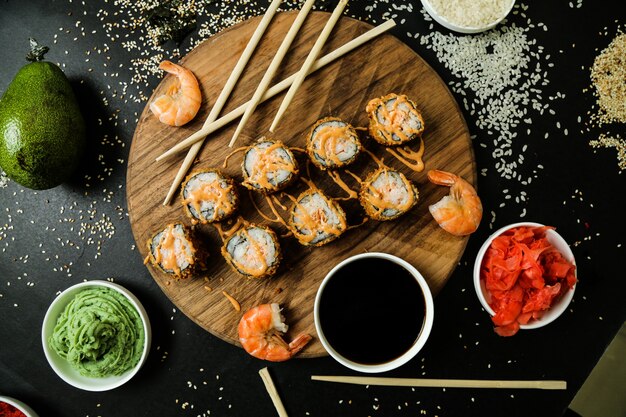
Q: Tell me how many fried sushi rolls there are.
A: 8